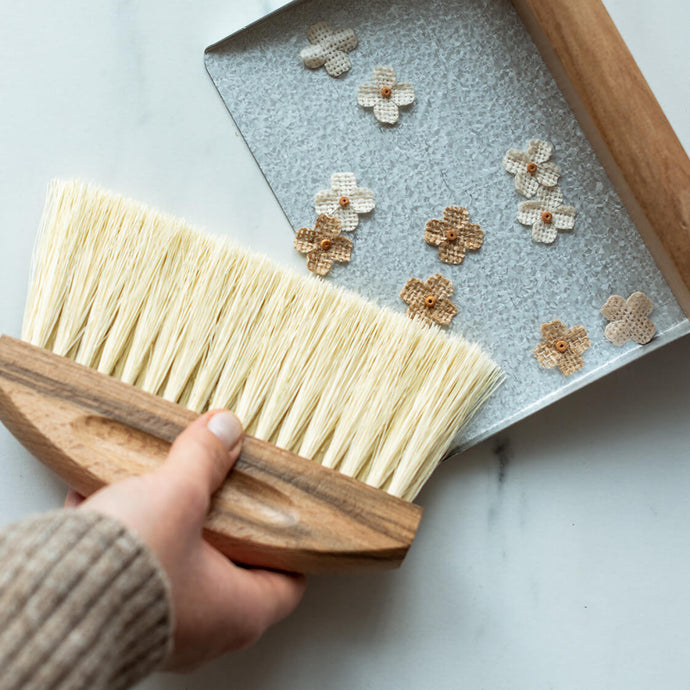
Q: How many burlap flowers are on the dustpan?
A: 10